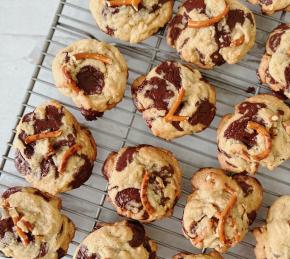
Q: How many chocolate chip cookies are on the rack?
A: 14